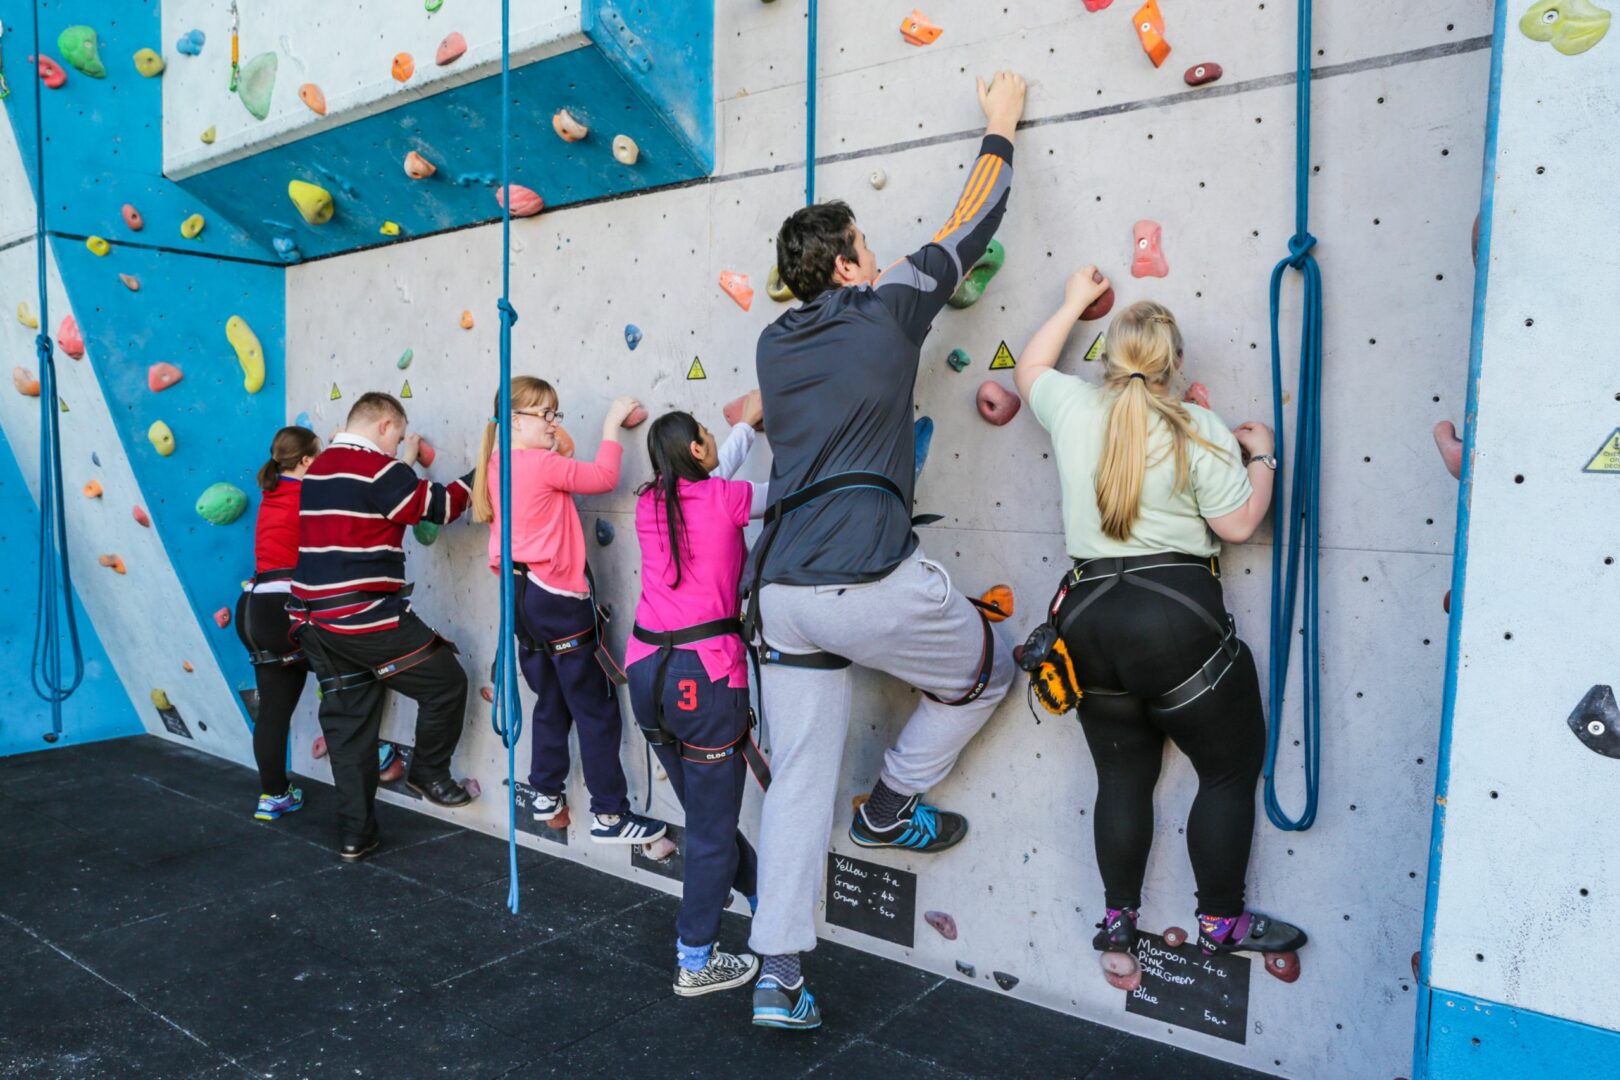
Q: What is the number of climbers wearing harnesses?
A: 6